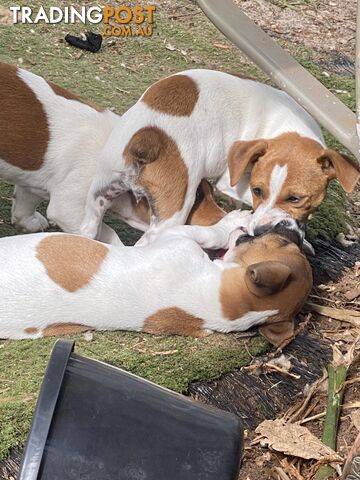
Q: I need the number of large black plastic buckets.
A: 1